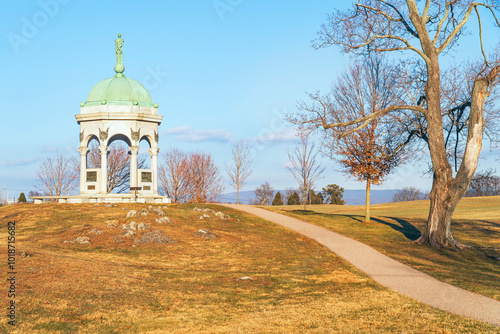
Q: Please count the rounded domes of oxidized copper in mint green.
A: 1